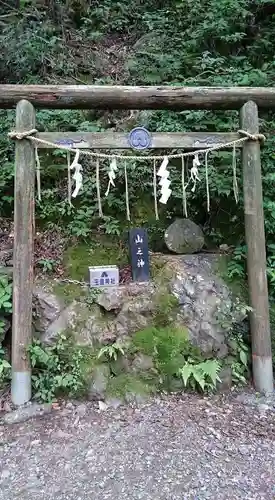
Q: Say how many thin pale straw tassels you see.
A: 8